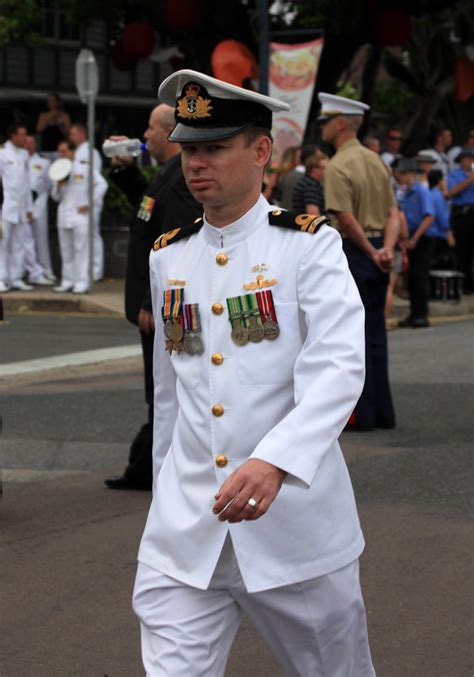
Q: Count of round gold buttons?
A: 5